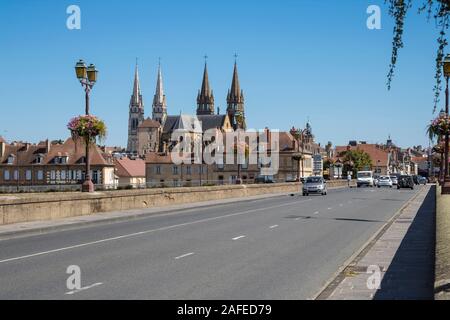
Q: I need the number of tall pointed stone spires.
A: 4